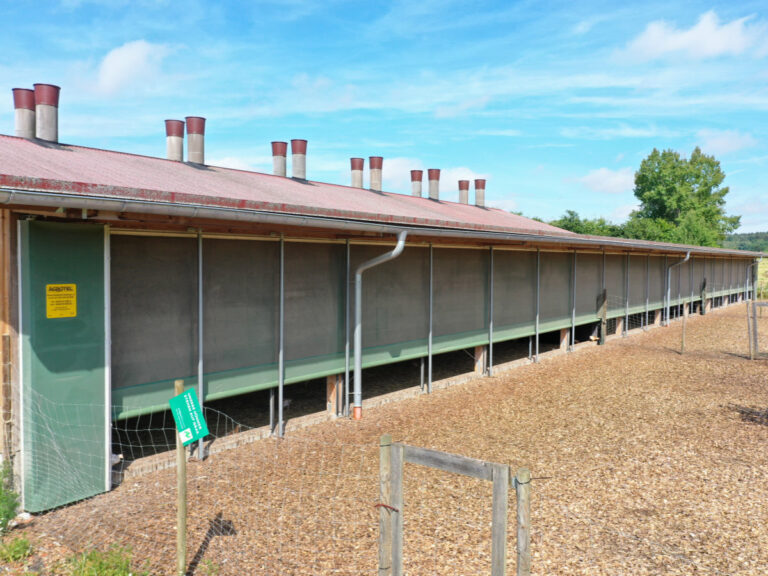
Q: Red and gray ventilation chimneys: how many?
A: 12